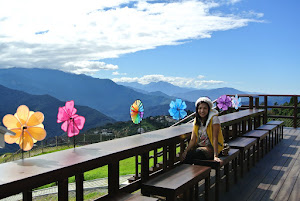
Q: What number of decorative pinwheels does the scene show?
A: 6